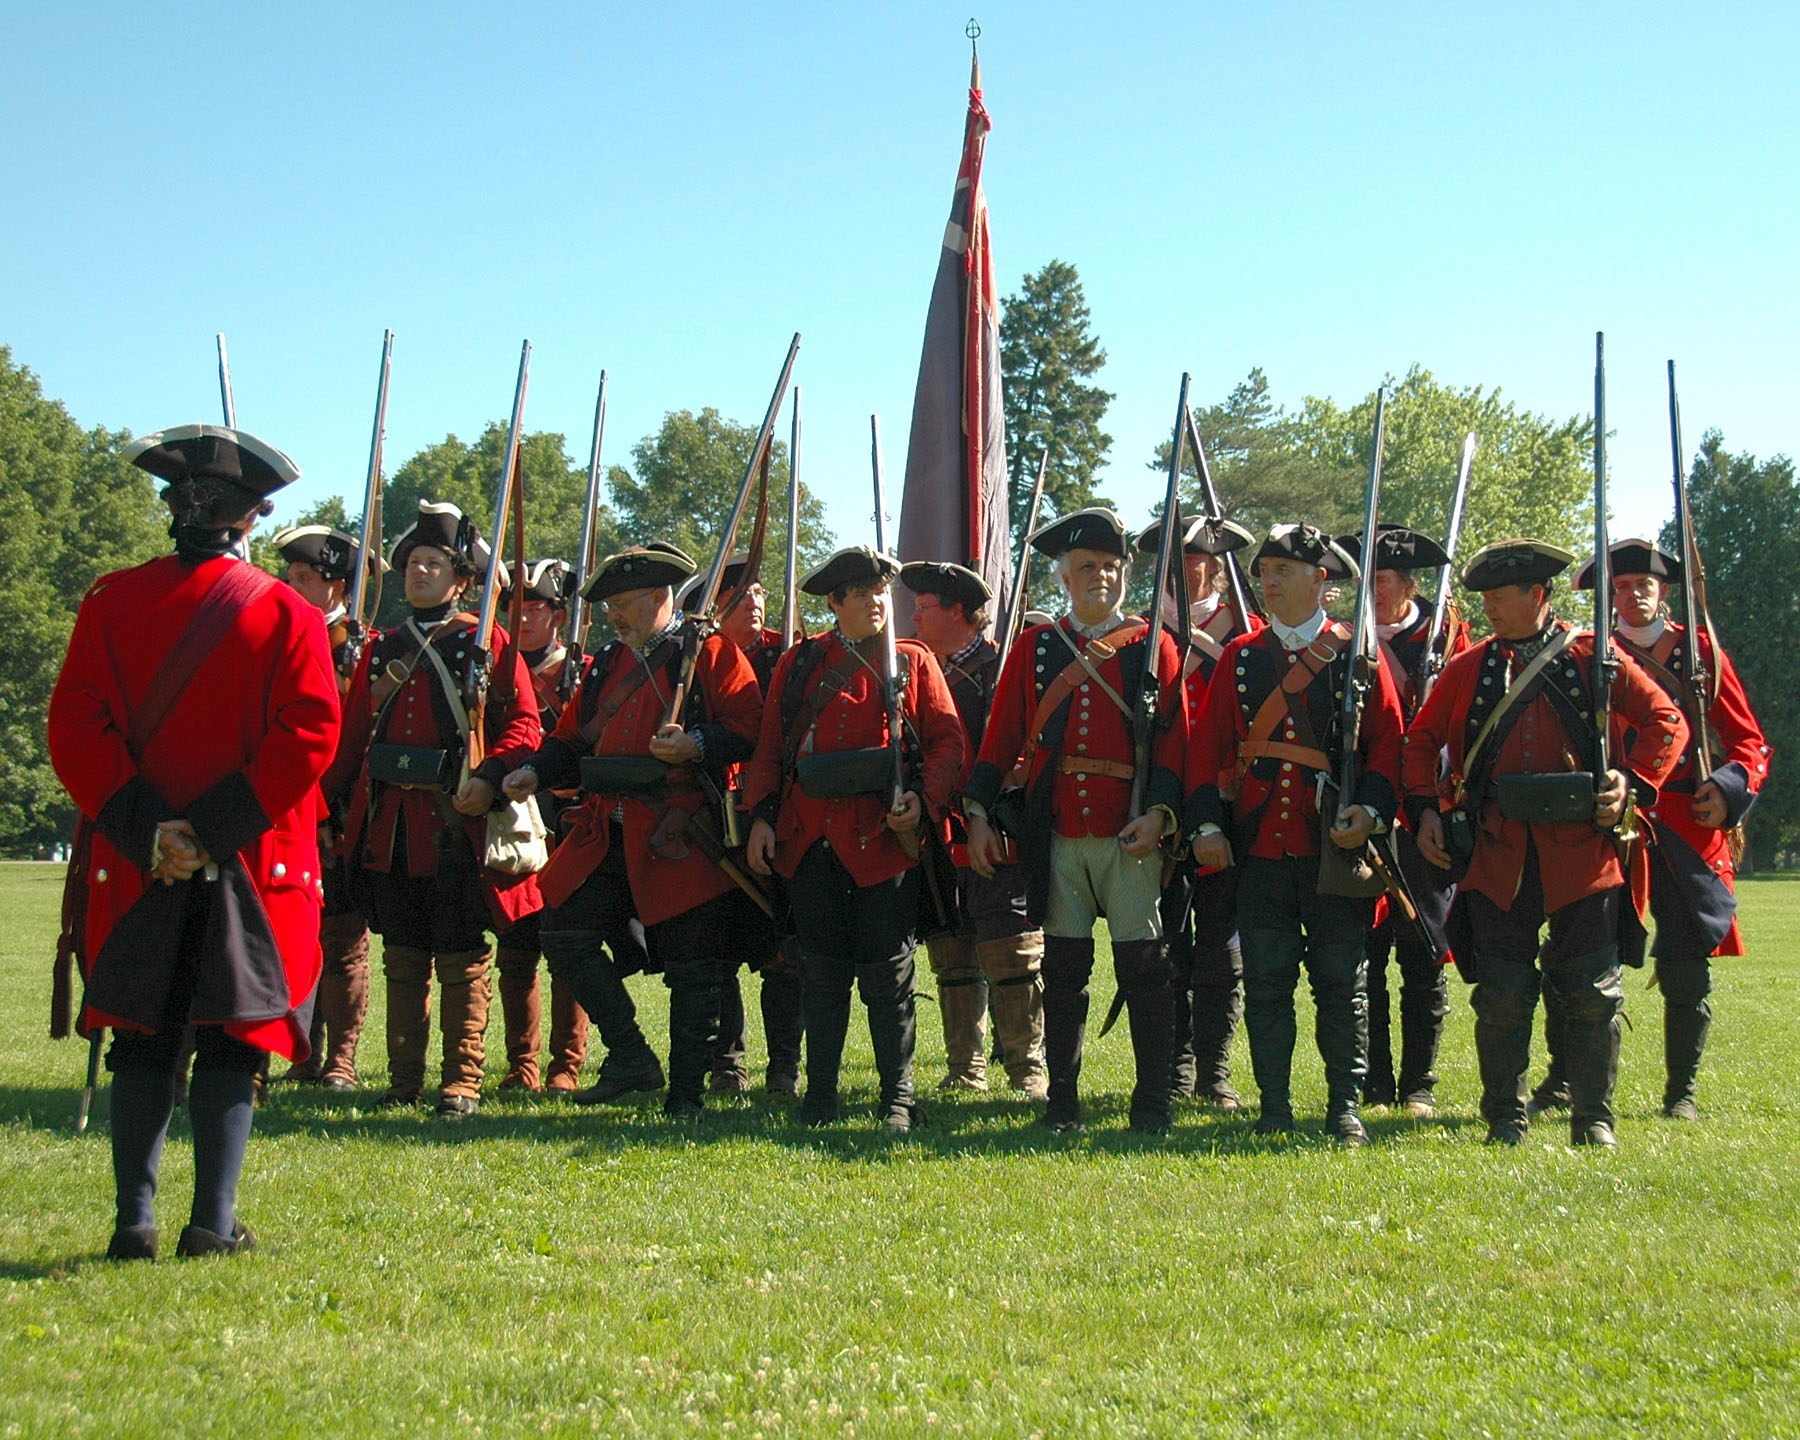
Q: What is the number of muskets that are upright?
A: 14